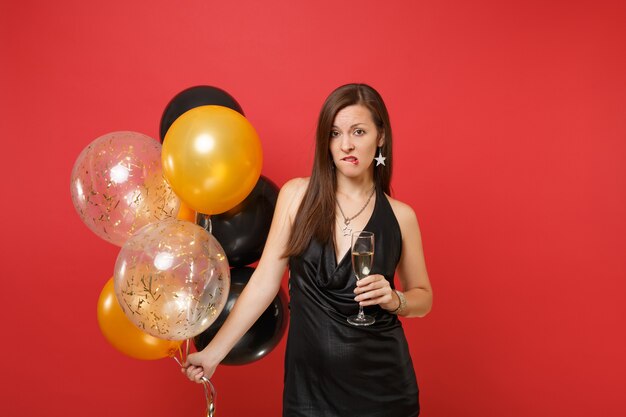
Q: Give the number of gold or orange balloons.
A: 3